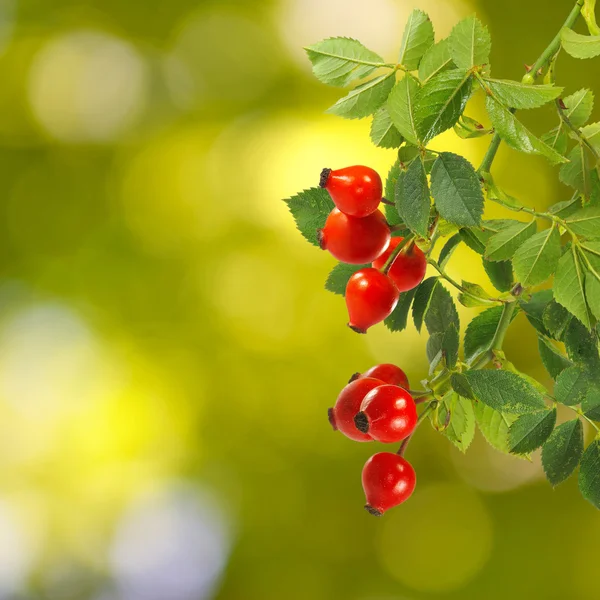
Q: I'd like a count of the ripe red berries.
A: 8